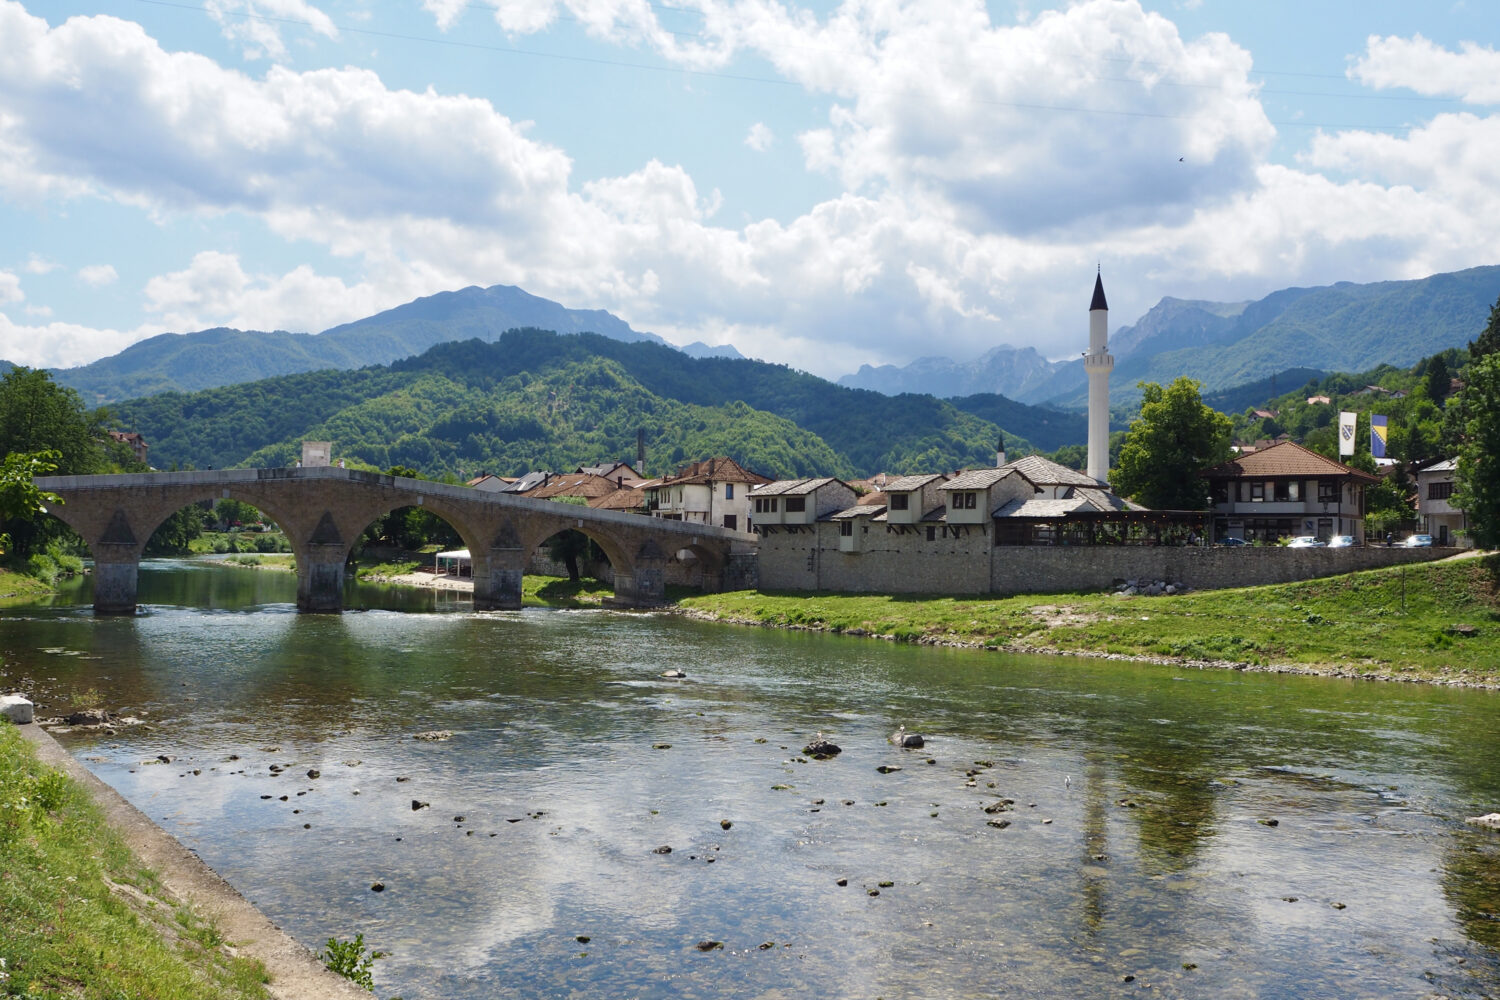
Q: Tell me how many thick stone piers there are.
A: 4